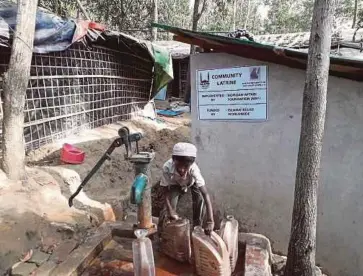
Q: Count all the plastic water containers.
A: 4